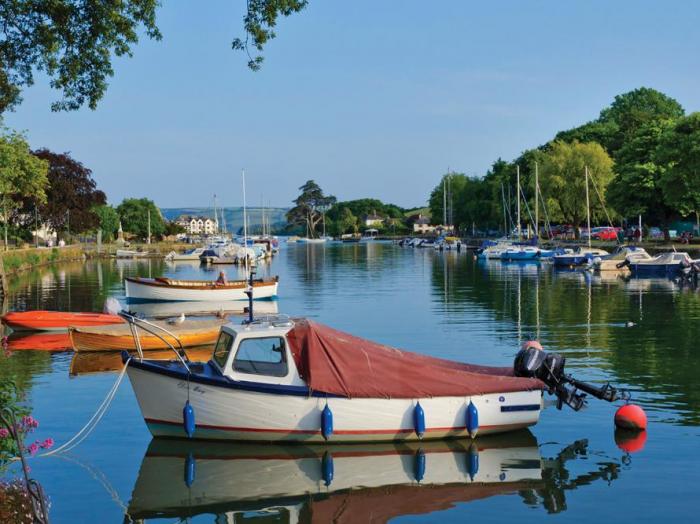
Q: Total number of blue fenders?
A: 4